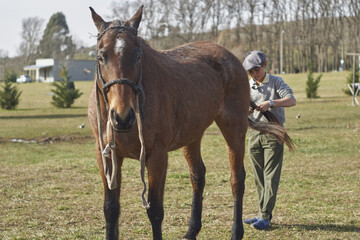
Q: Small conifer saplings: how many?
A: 4